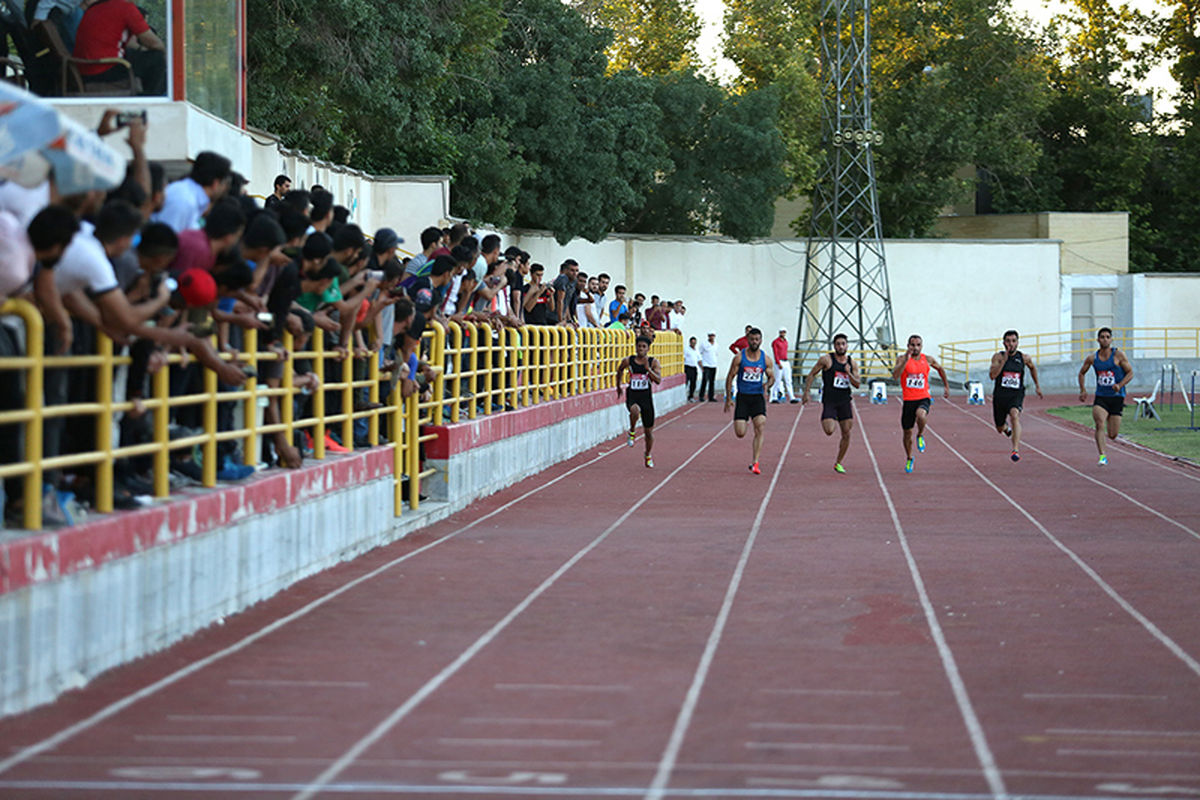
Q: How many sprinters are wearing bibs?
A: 6